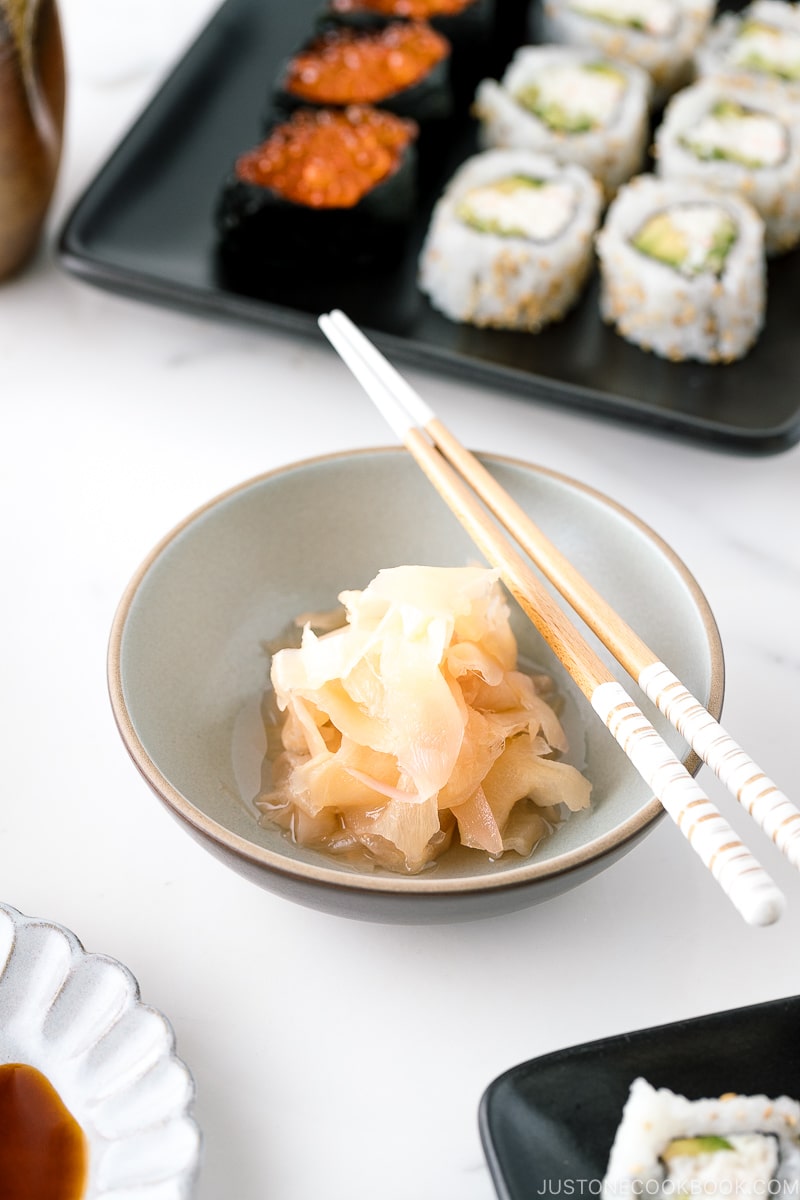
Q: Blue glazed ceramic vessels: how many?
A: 1